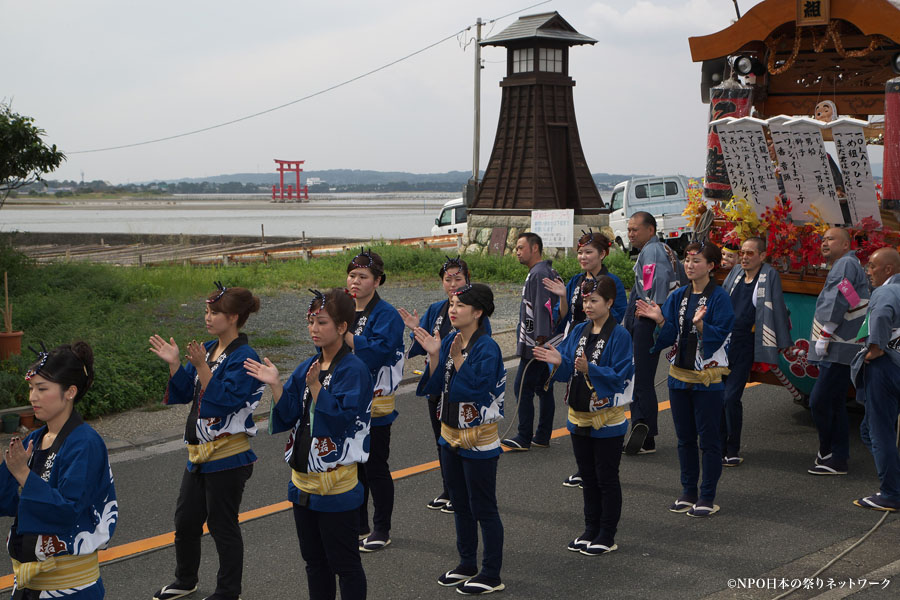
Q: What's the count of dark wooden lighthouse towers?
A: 1